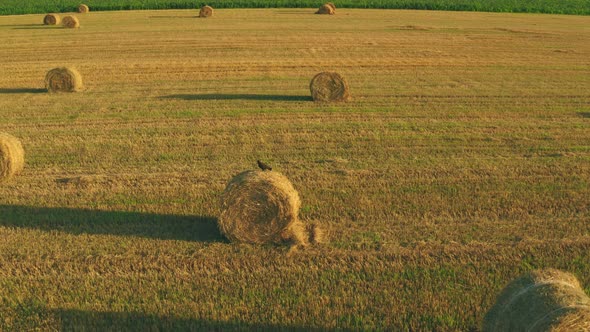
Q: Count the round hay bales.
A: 10